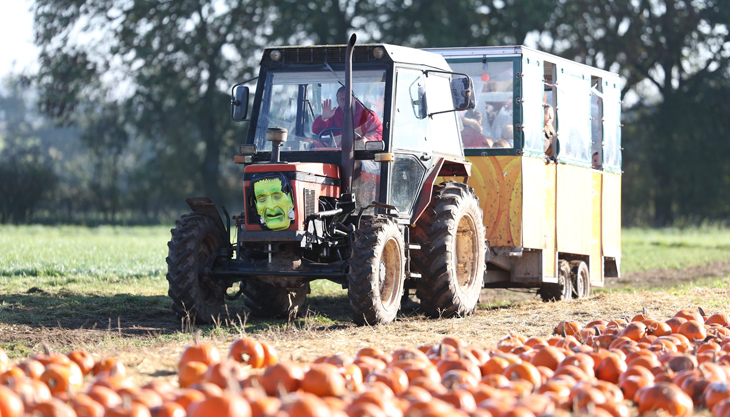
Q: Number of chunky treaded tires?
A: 4